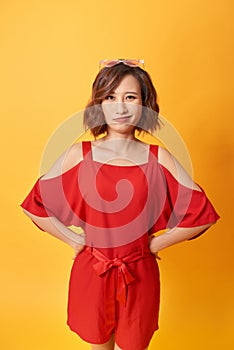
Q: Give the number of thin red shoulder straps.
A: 2